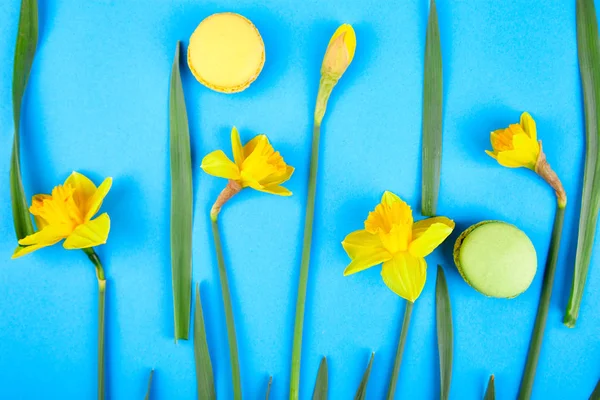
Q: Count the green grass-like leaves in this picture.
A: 12